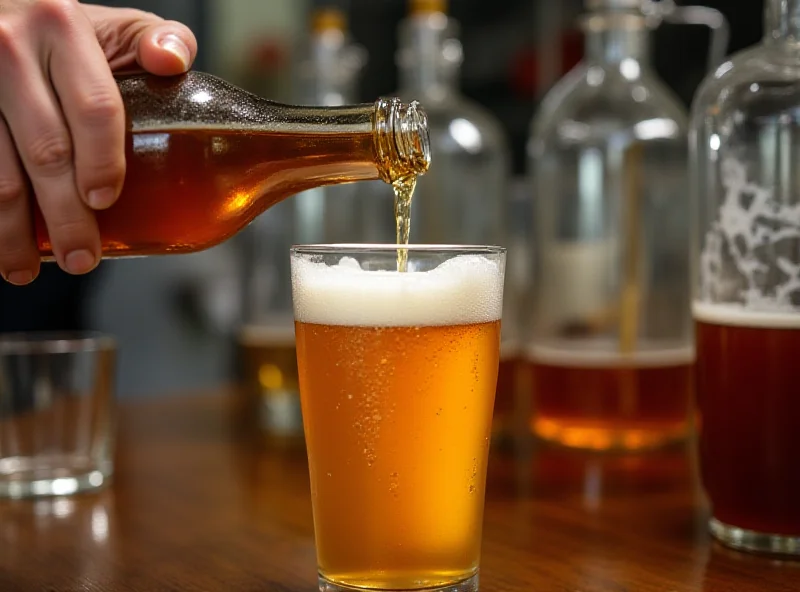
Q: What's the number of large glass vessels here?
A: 4